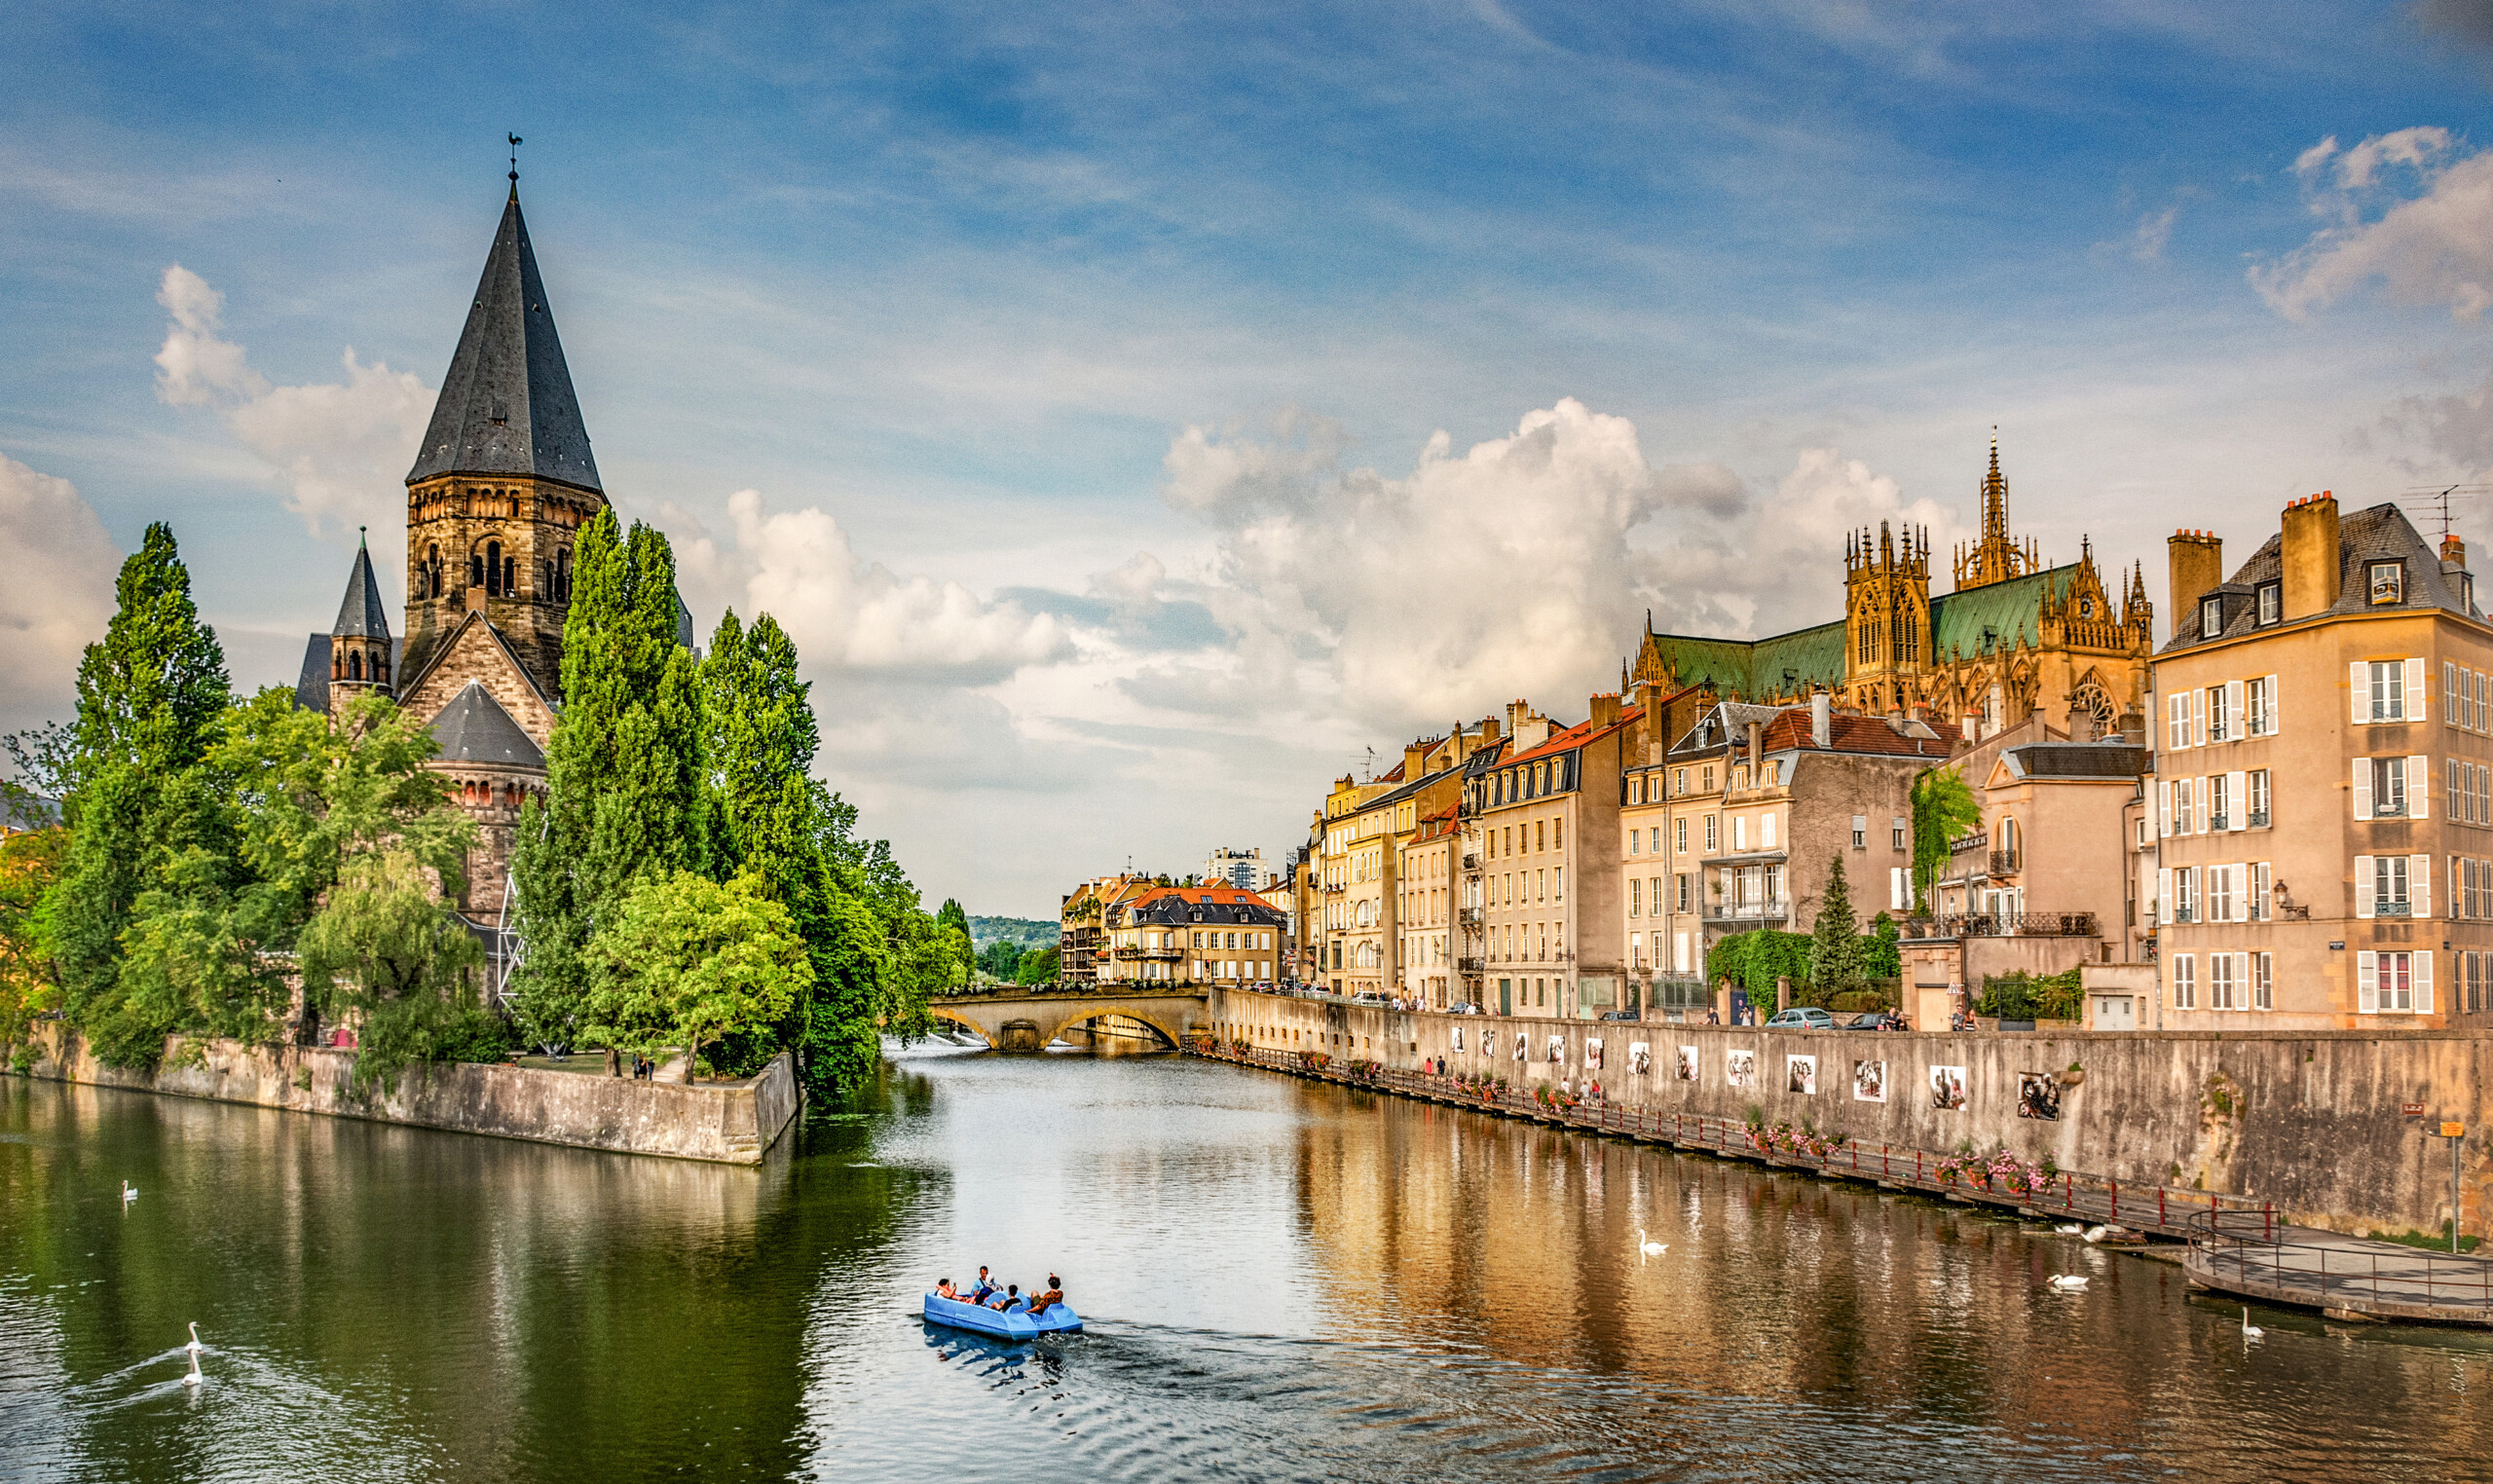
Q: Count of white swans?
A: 8